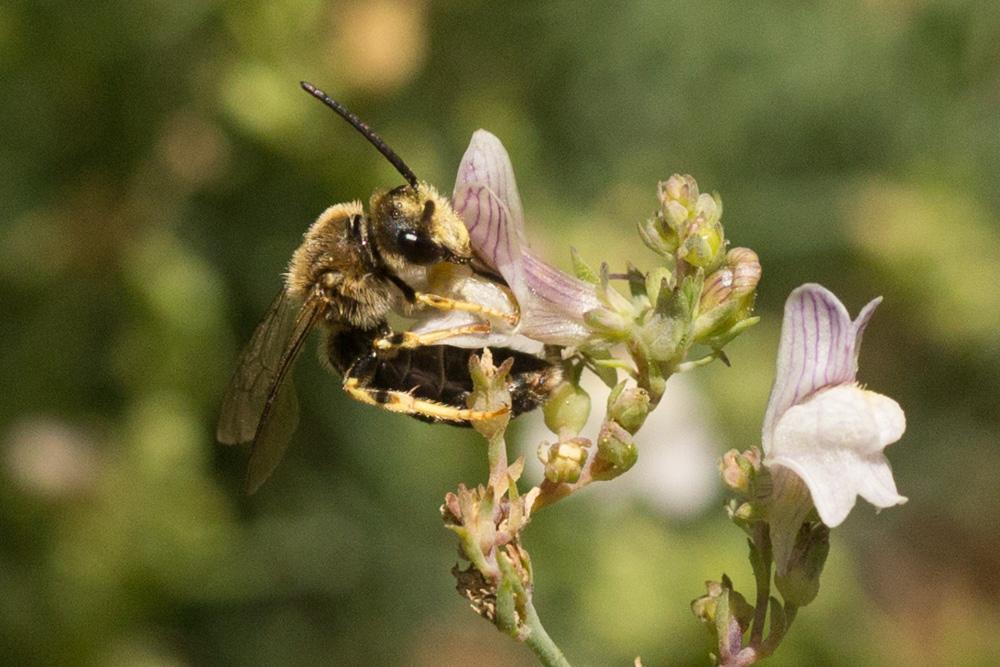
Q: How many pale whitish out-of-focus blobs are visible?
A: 2